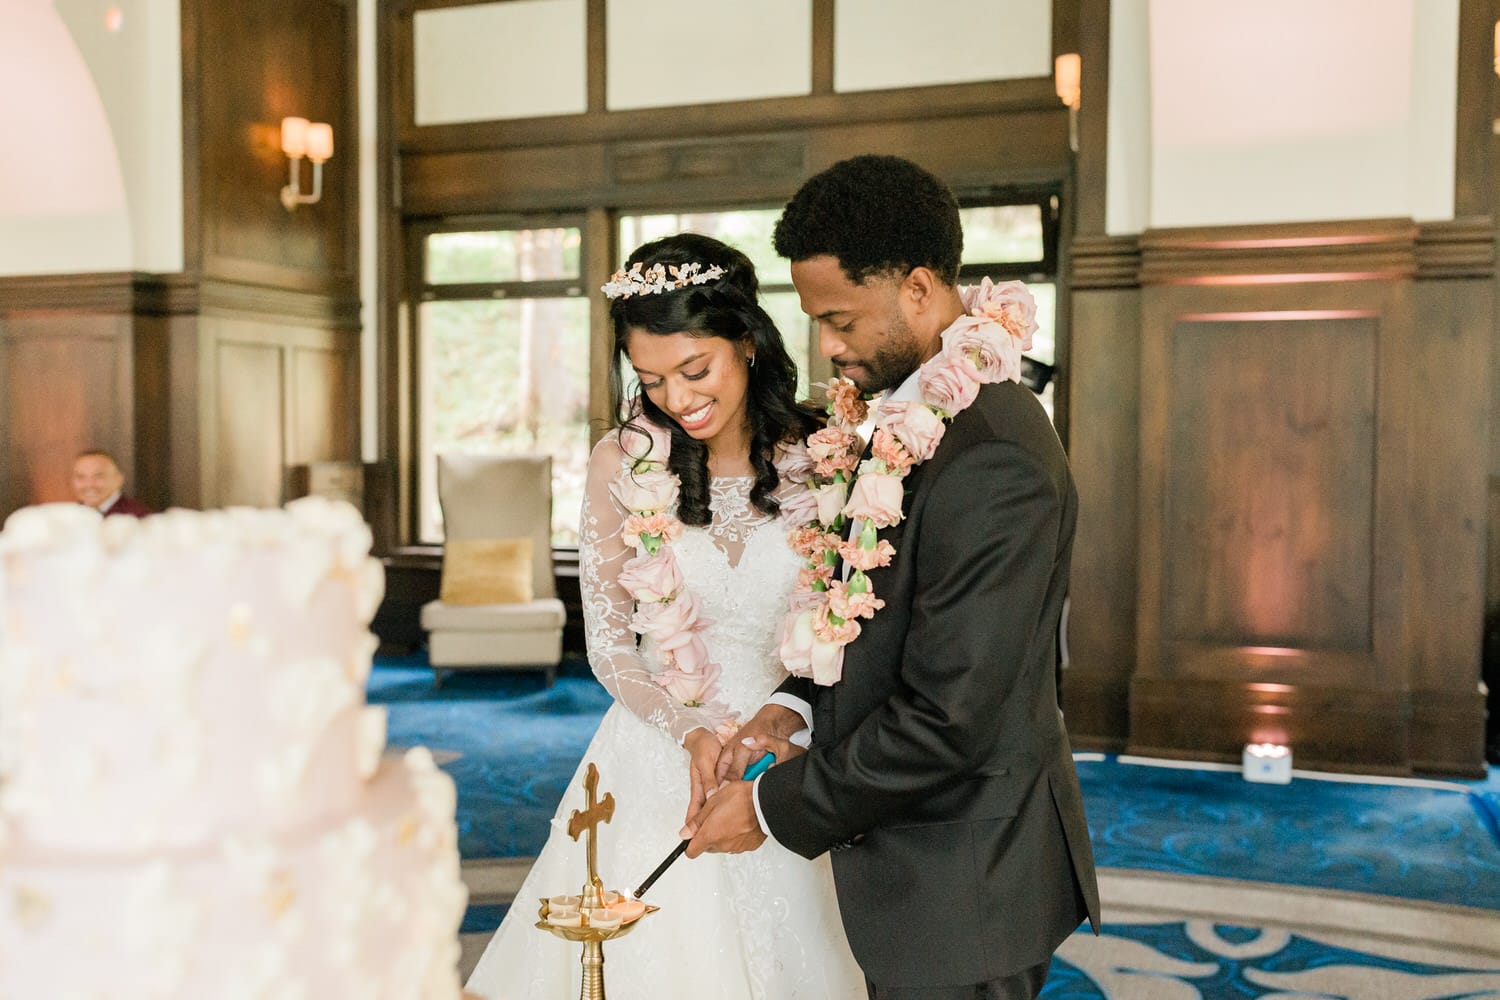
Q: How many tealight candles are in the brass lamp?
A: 5